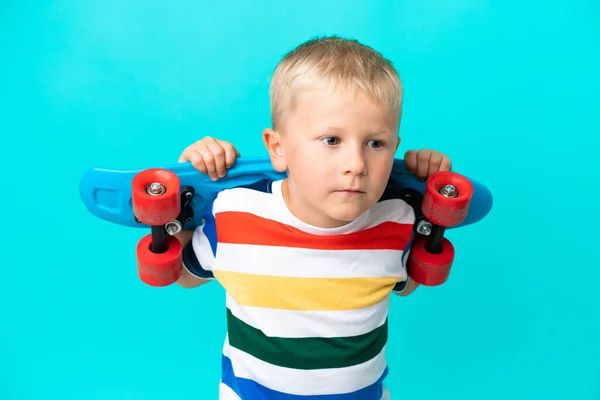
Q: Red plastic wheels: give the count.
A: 4